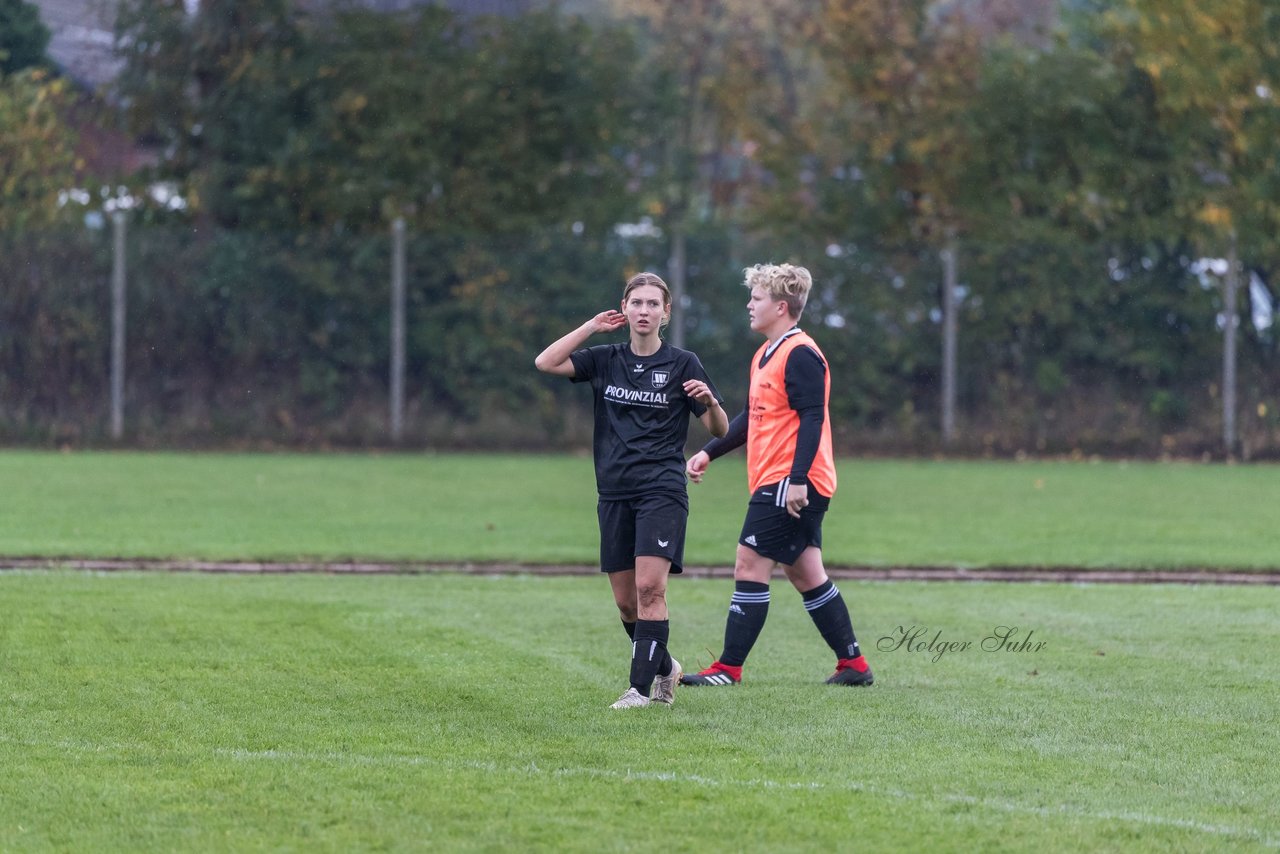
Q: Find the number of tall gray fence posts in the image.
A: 5